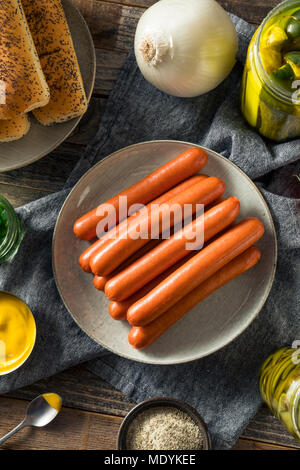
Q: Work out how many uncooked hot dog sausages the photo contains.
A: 8